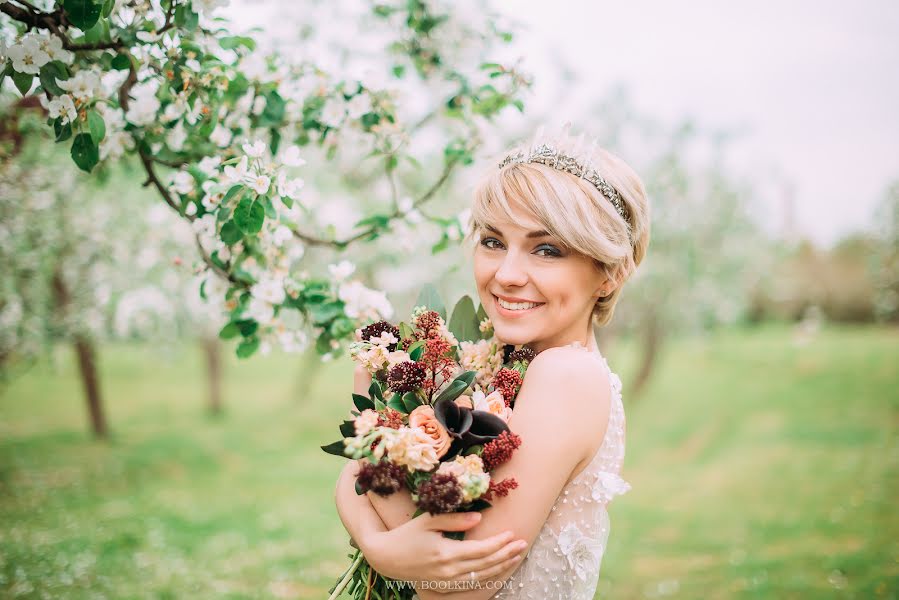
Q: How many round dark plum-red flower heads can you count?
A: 5